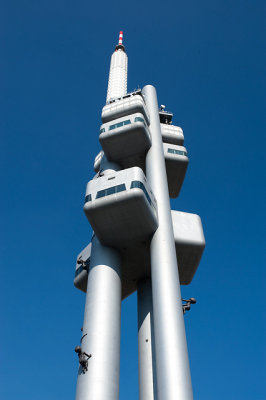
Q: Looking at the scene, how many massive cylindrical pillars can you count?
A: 3